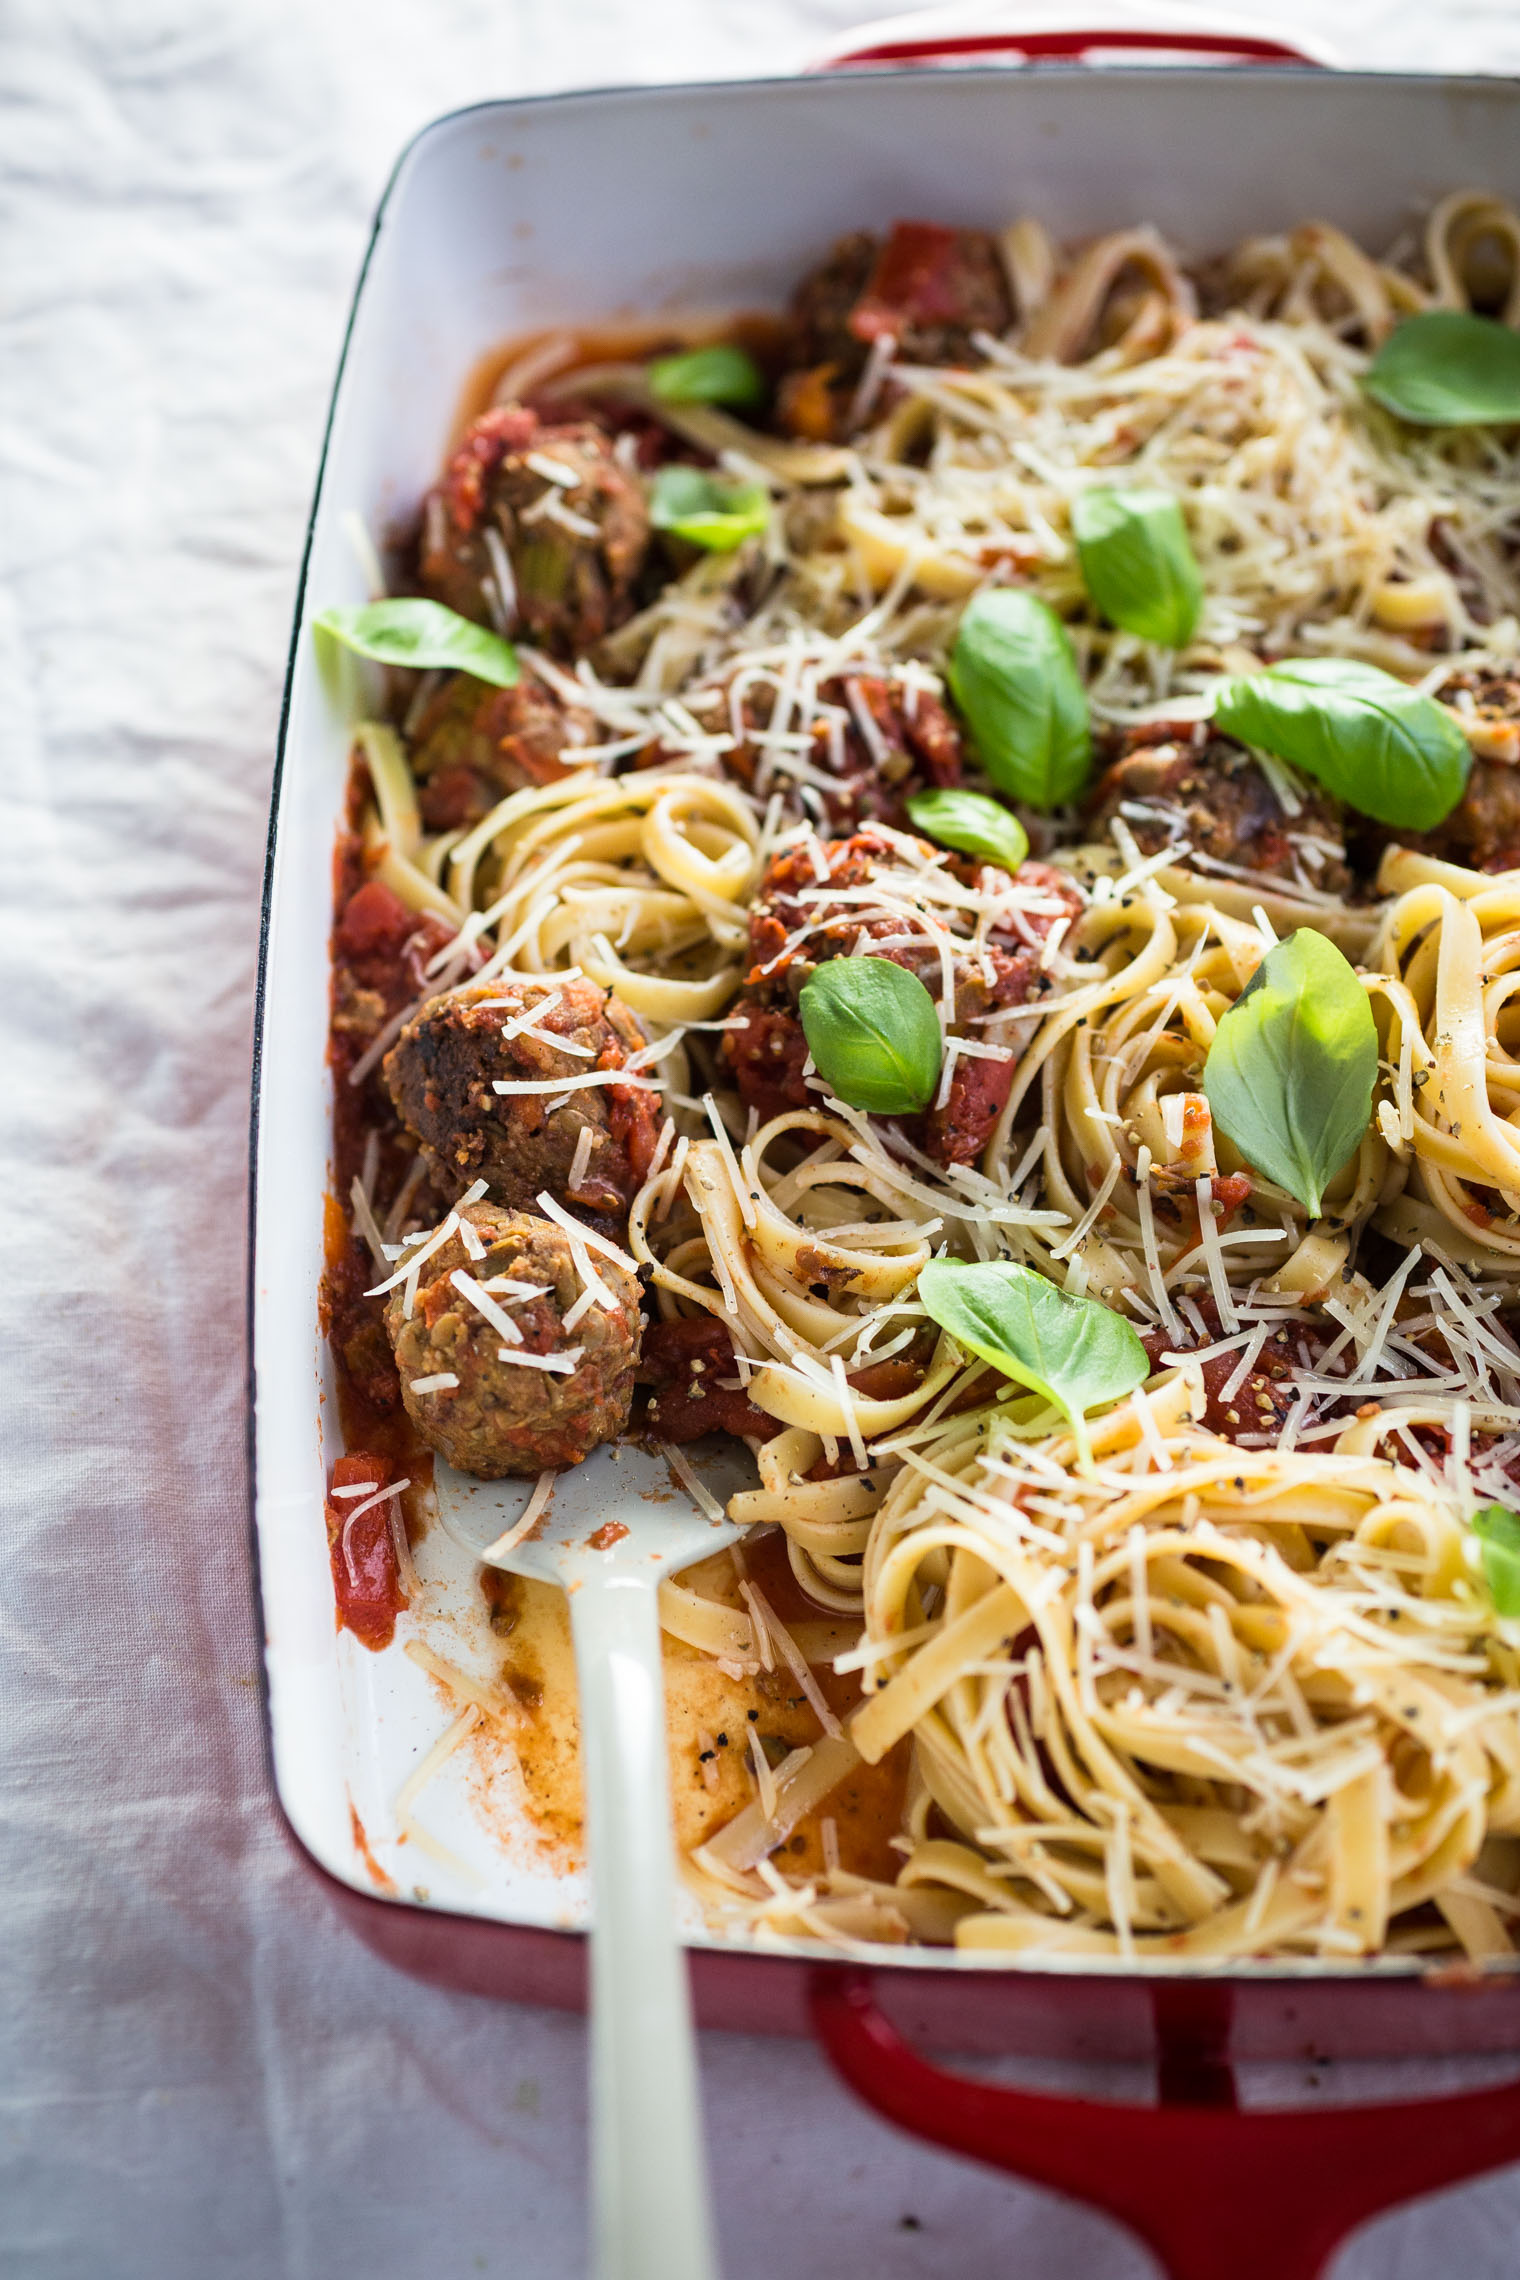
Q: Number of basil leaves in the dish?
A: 12